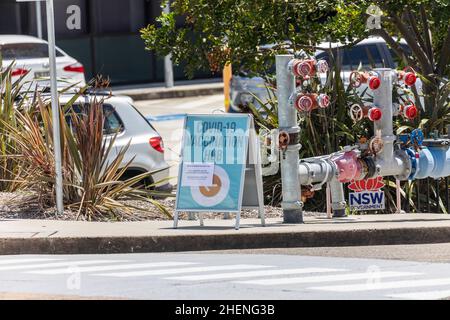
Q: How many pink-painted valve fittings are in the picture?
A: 1